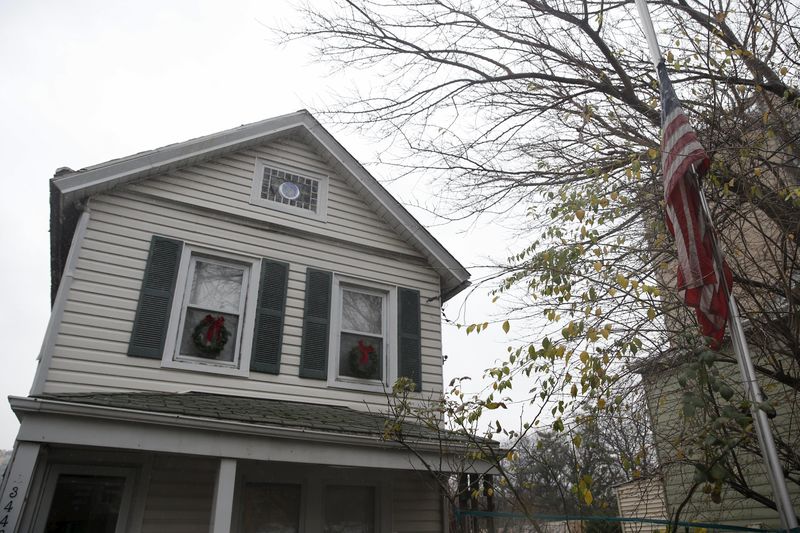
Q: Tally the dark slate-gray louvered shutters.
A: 4